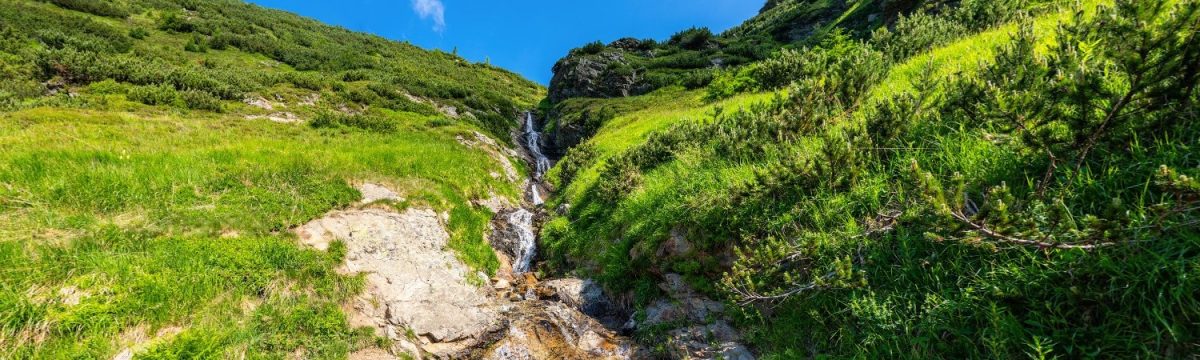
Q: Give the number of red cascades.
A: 0